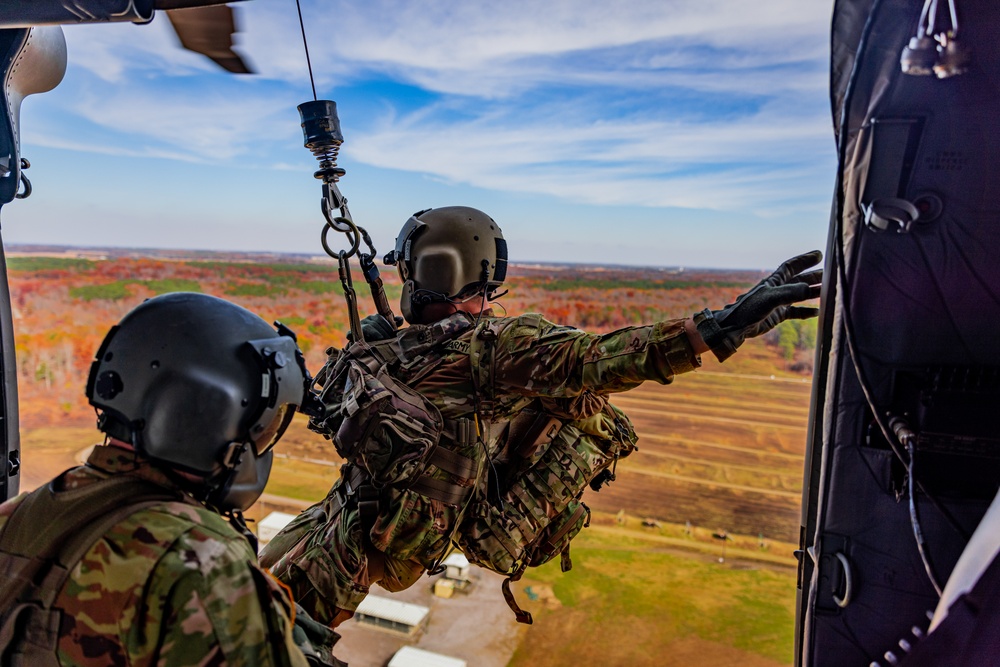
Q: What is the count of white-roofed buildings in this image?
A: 4